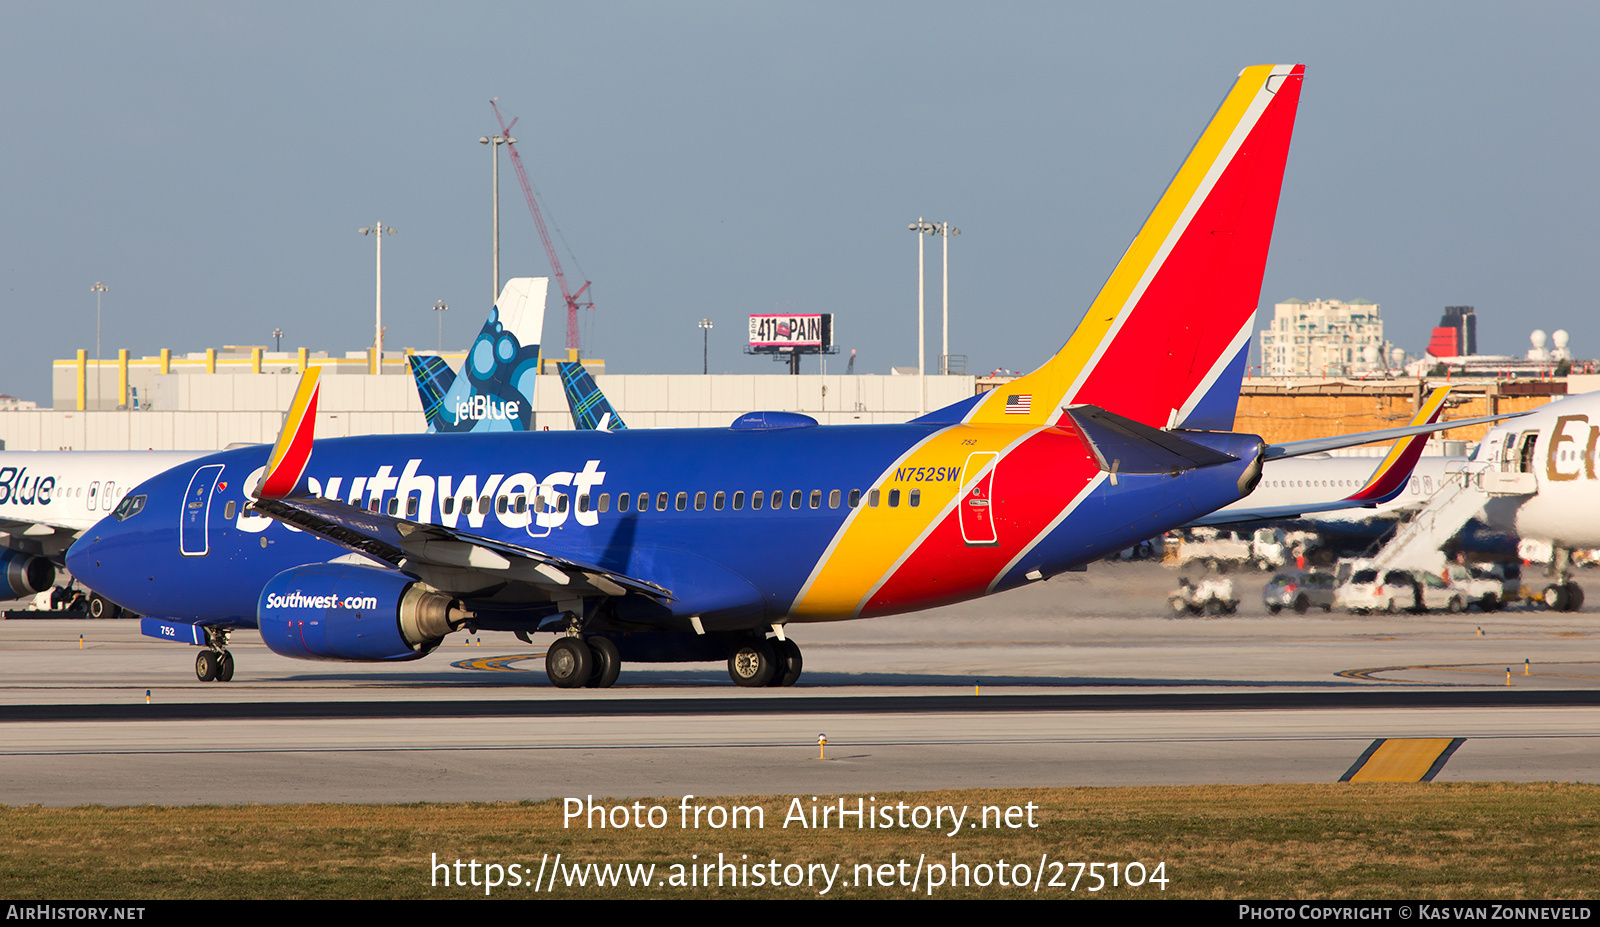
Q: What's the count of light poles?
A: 8